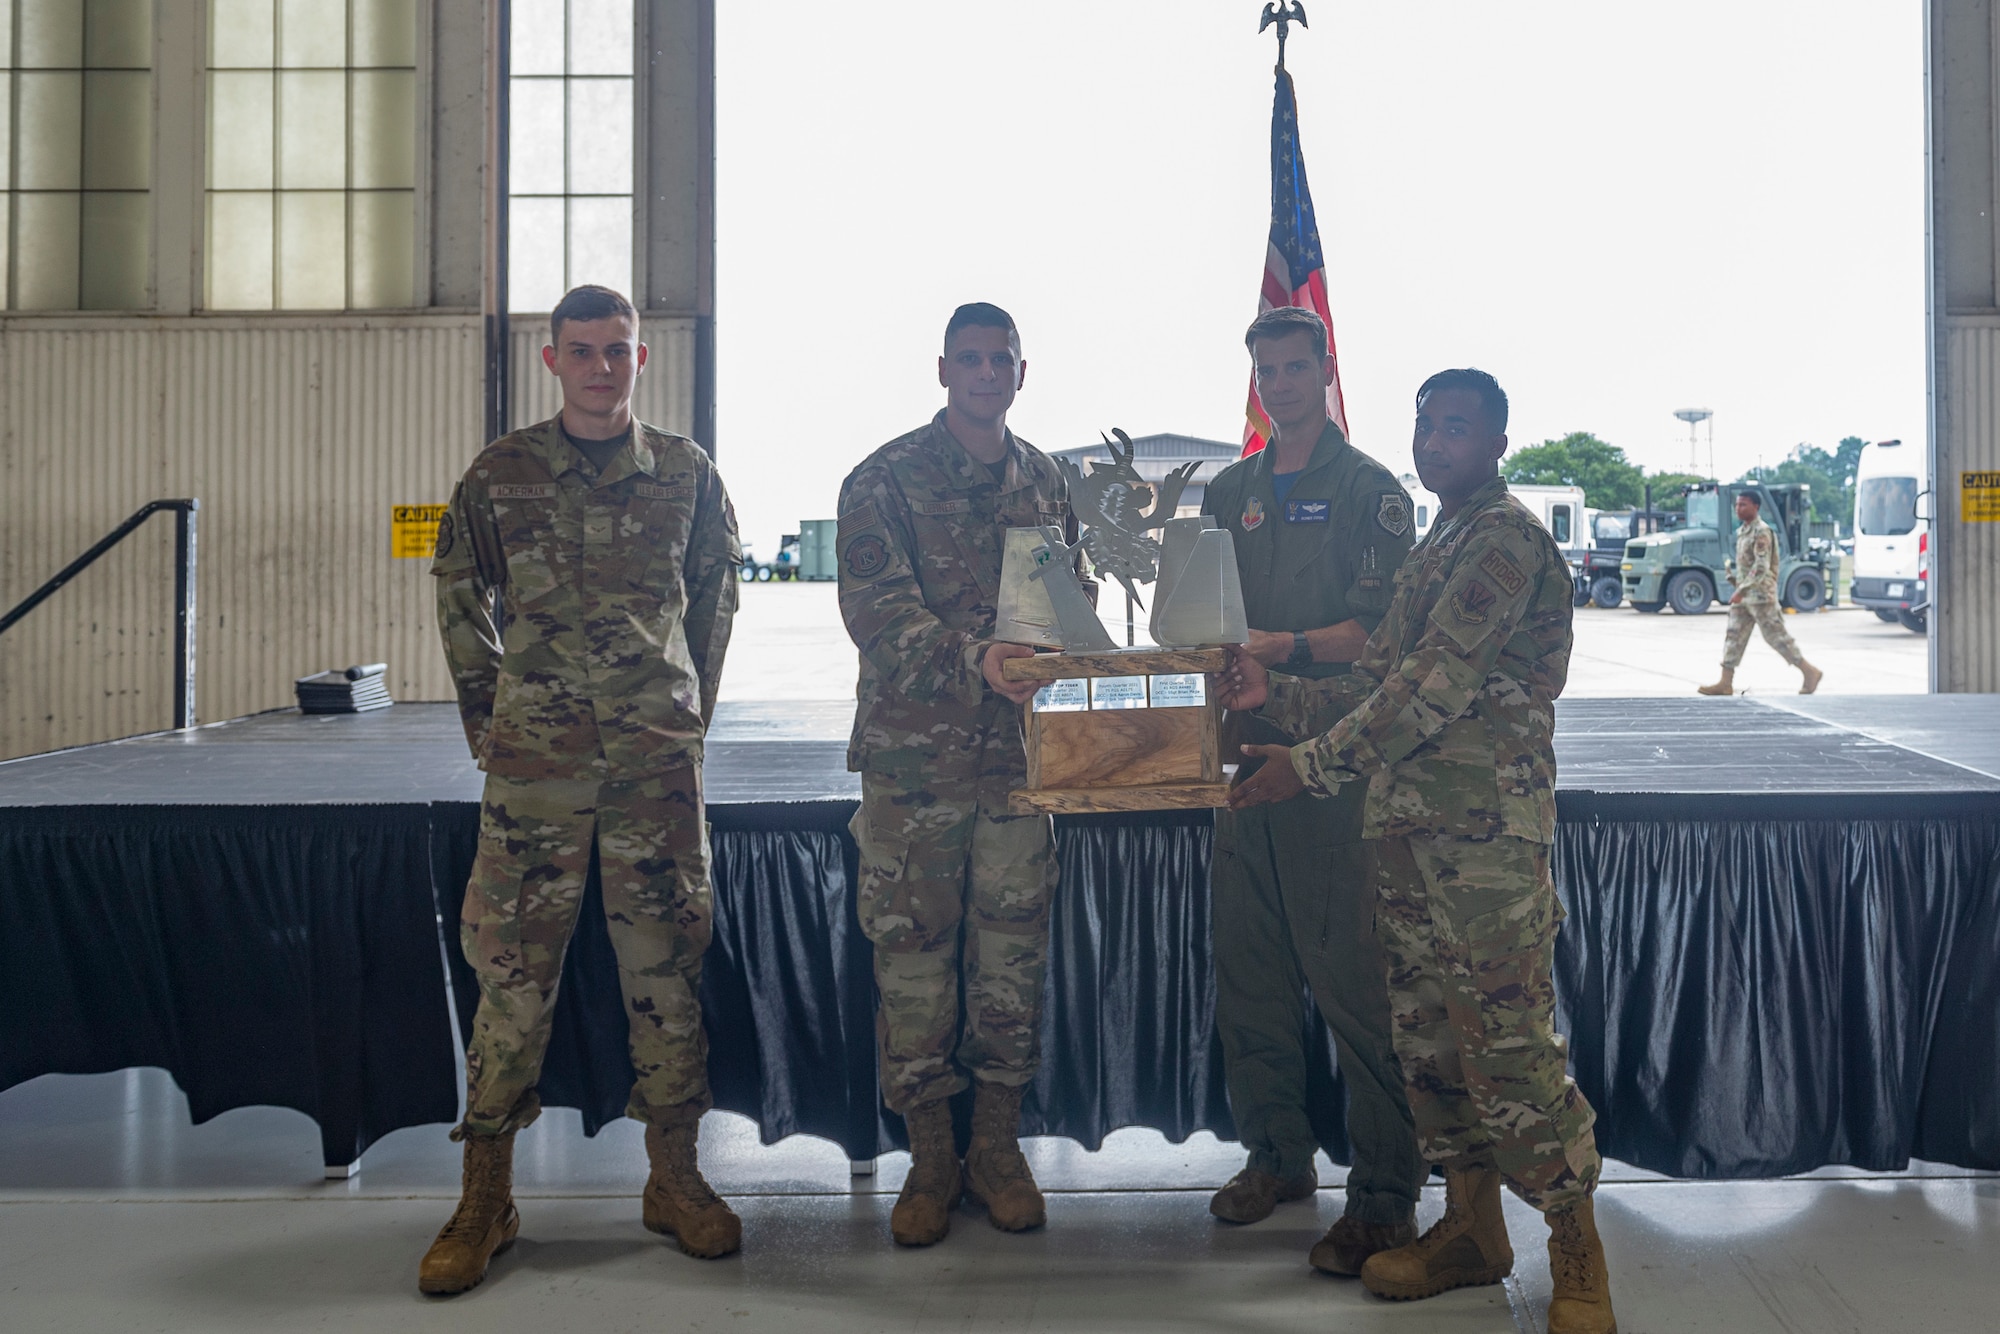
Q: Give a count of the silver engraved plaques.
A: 3